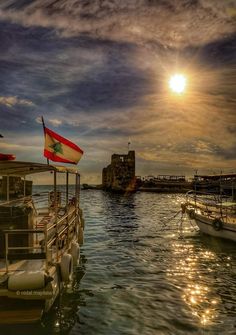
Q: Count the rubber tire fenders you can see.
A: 2